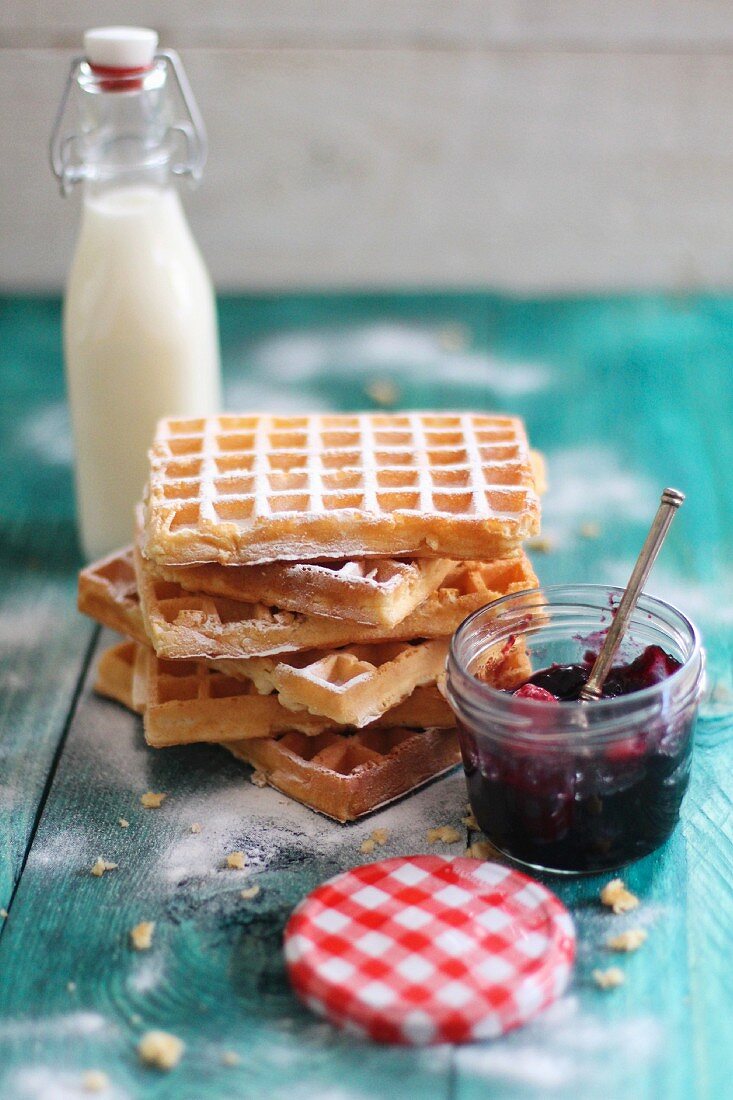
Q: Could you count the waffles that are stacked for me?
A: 6